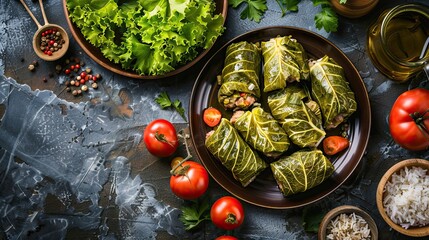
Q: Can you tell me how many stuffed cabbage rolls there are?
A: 7